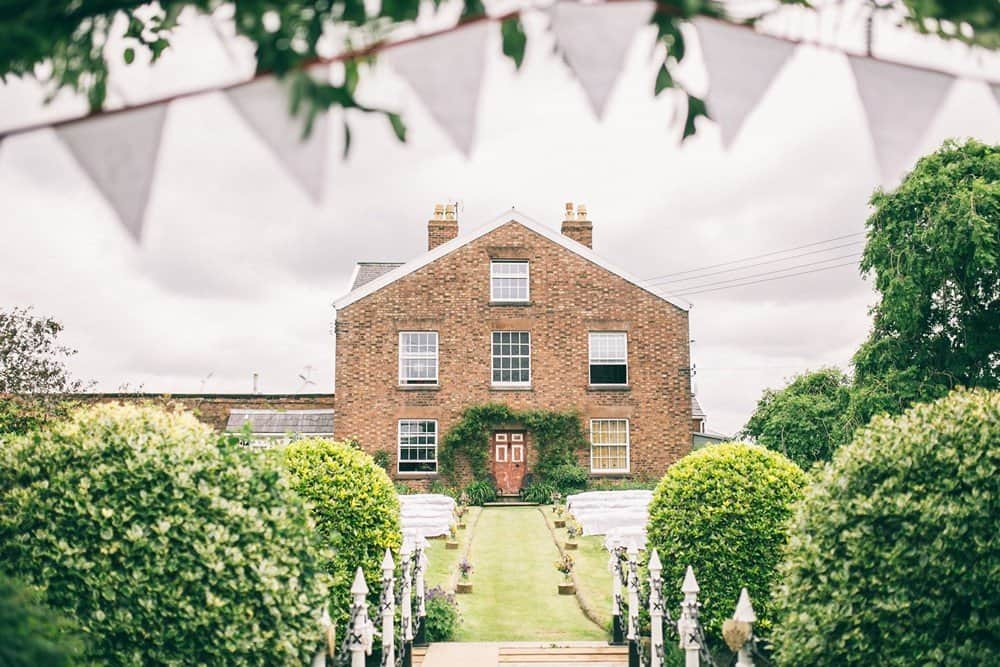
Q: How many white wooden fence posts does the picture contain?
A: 10